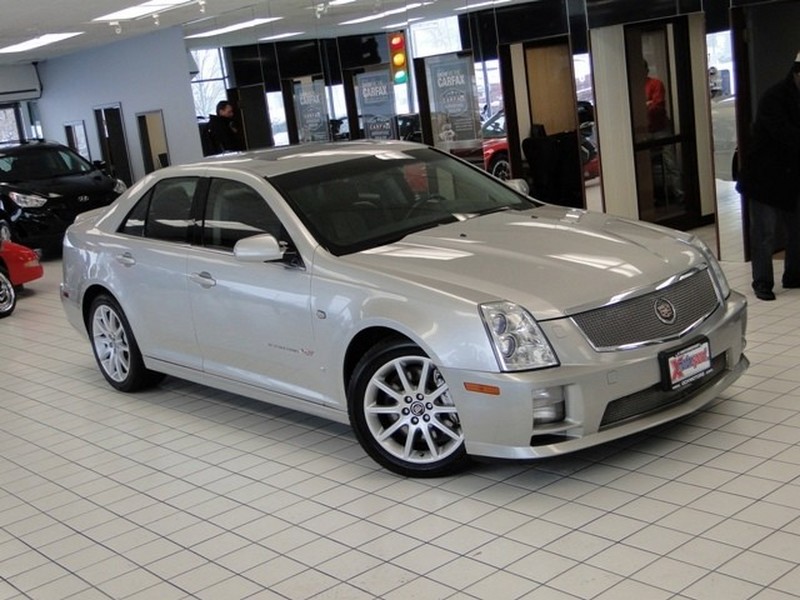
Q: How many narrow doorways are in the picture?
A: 3